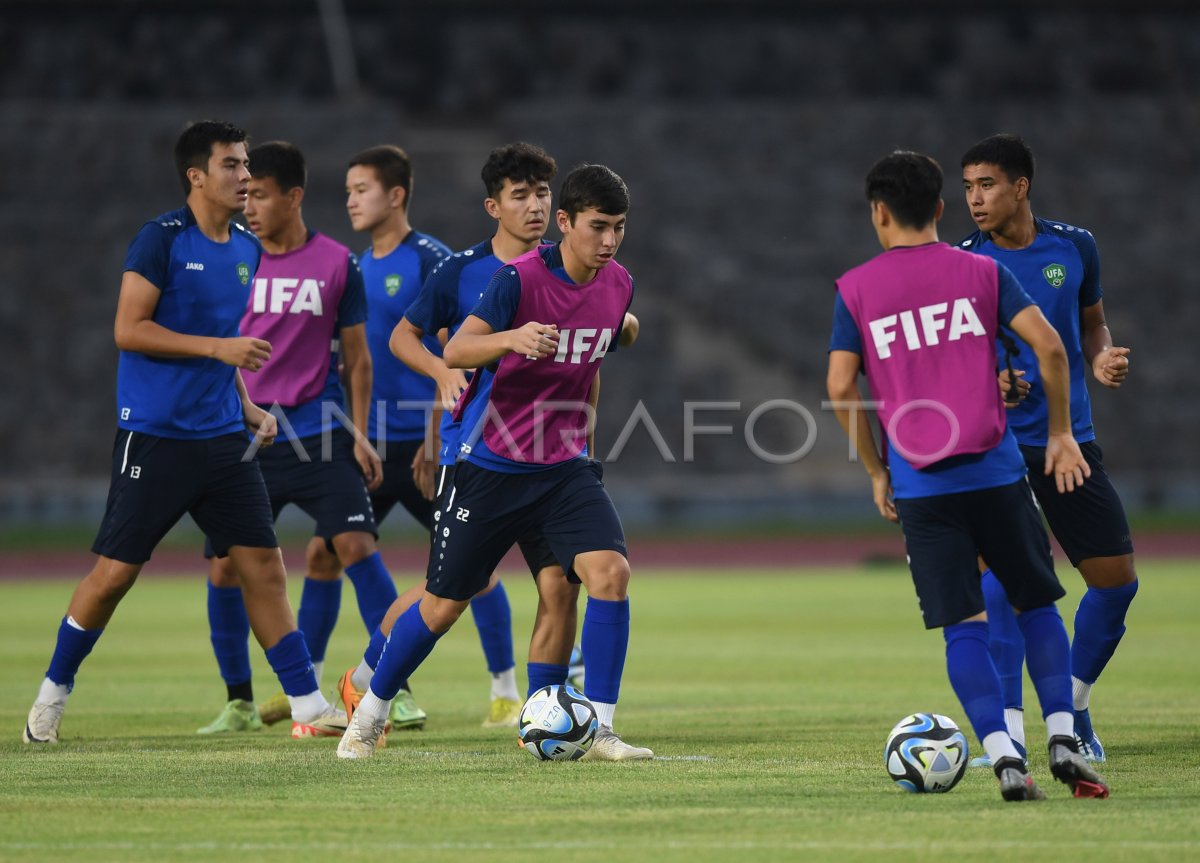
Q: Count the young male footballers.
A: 7